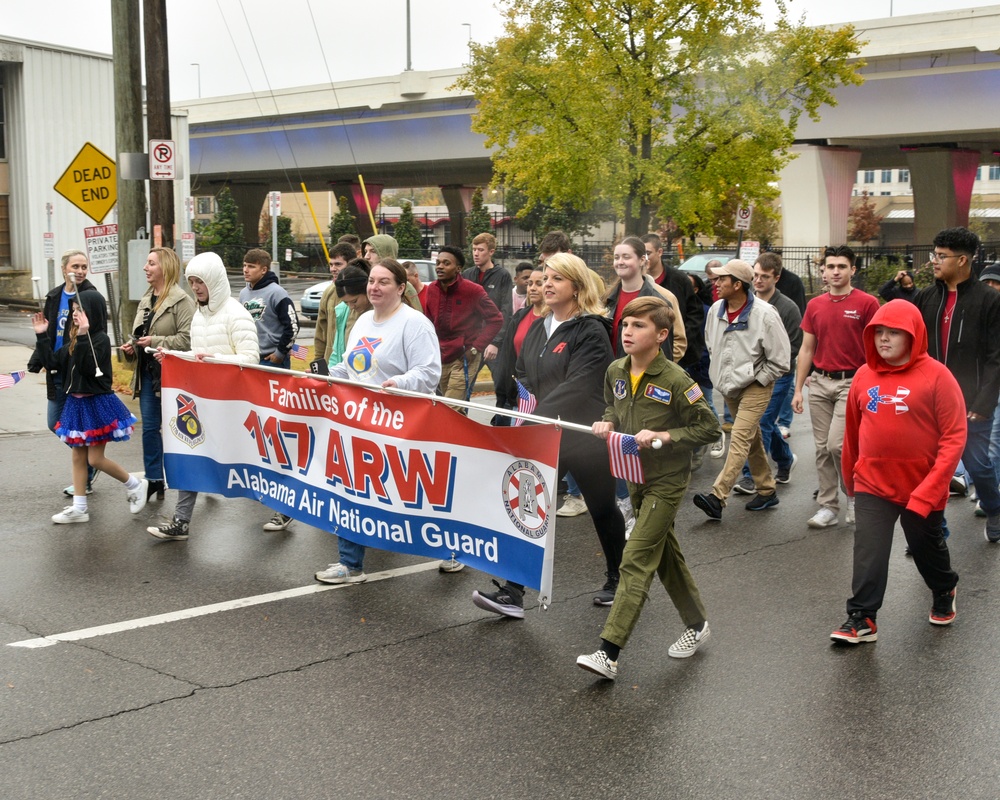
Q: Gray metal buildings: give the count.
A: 1